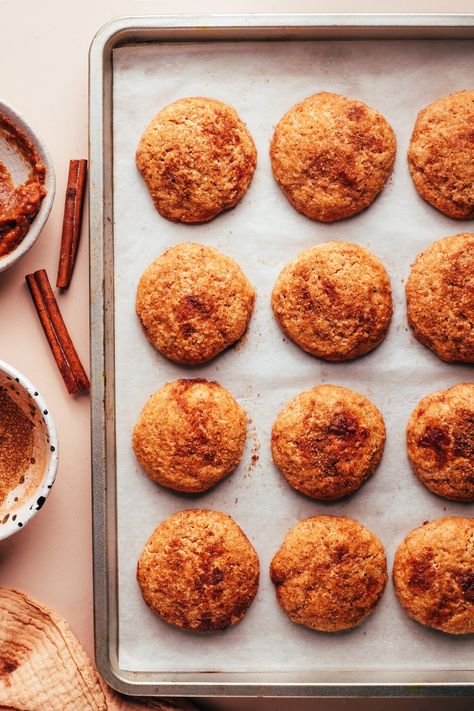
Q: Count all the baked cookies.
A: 12